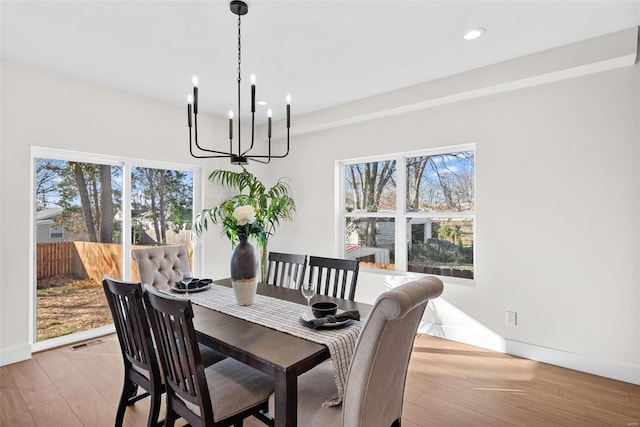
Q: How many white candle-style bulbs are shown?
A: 6